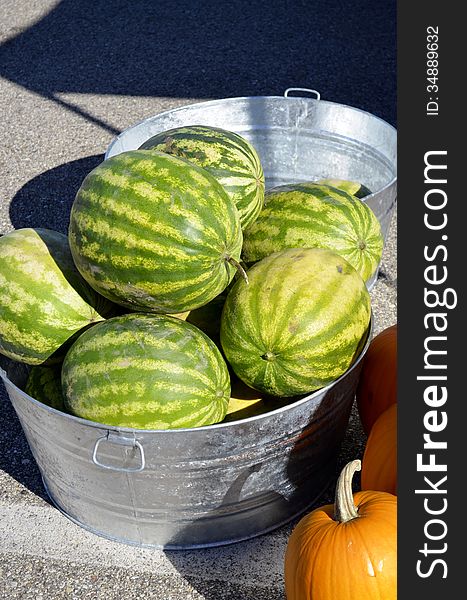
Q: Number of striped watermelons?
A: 6